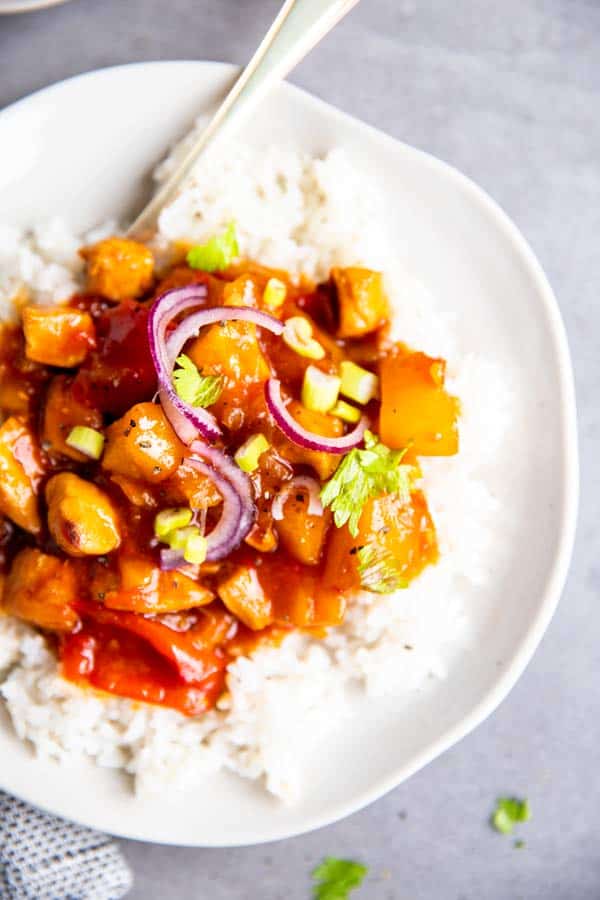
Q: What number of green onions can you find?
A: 10